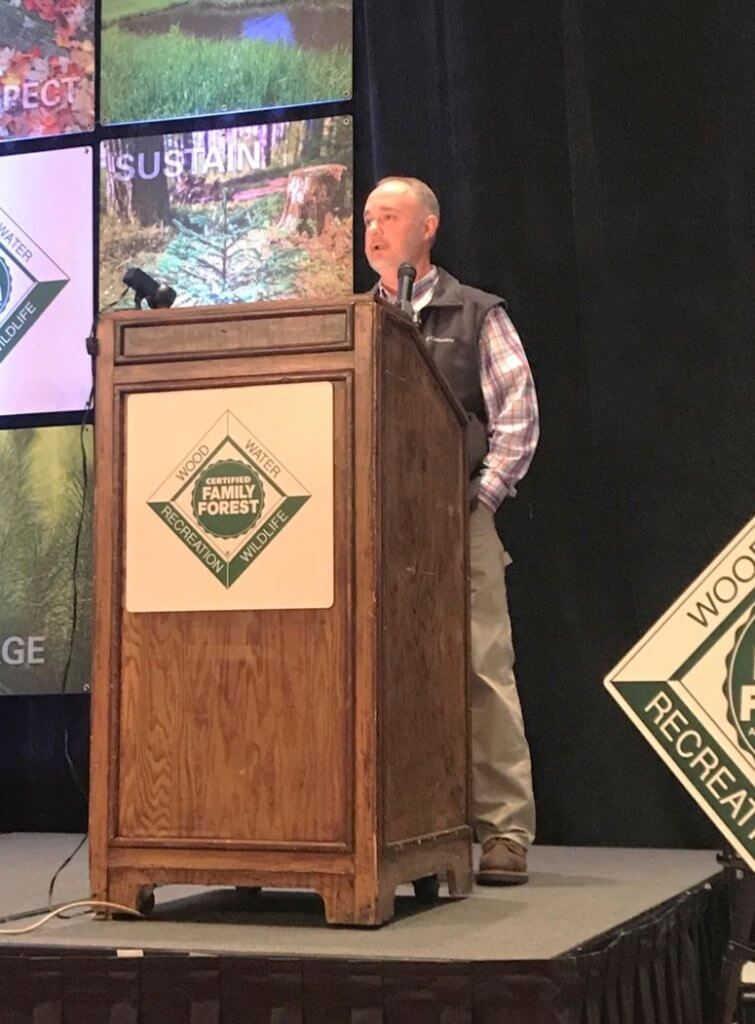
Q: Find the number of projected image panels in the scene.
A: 5